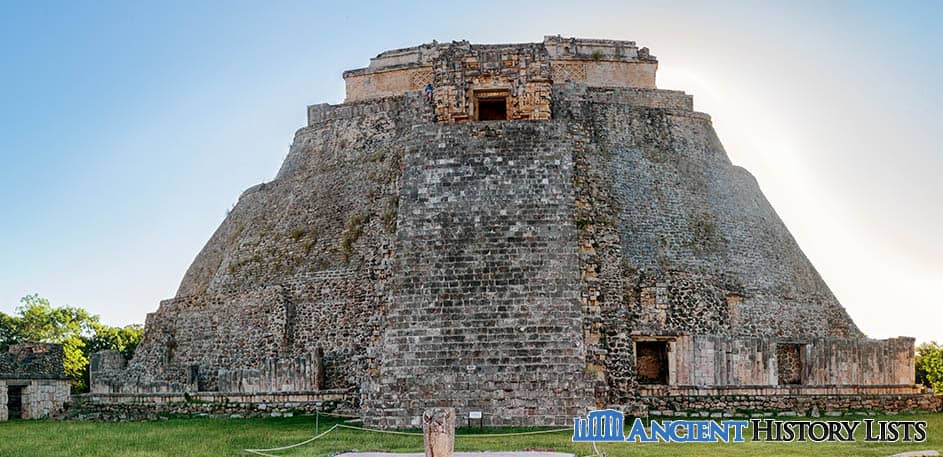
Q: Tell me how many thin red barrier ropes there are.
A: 0